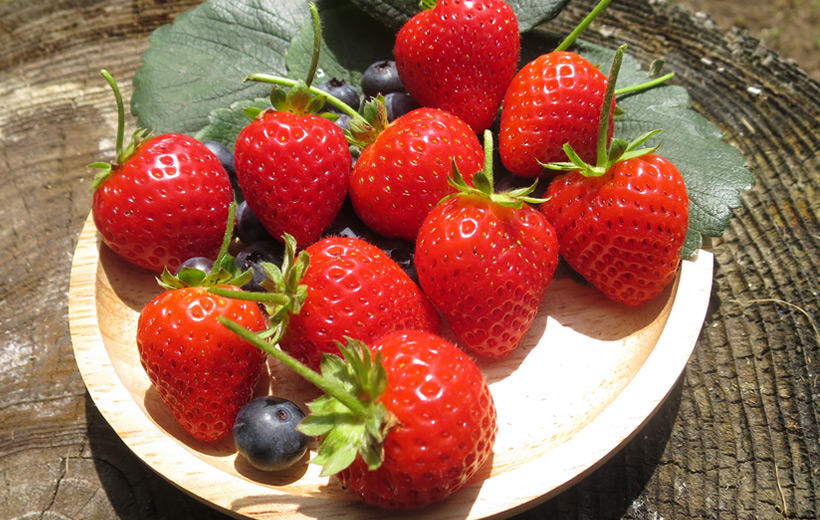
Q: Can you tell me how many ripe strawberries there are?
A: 10